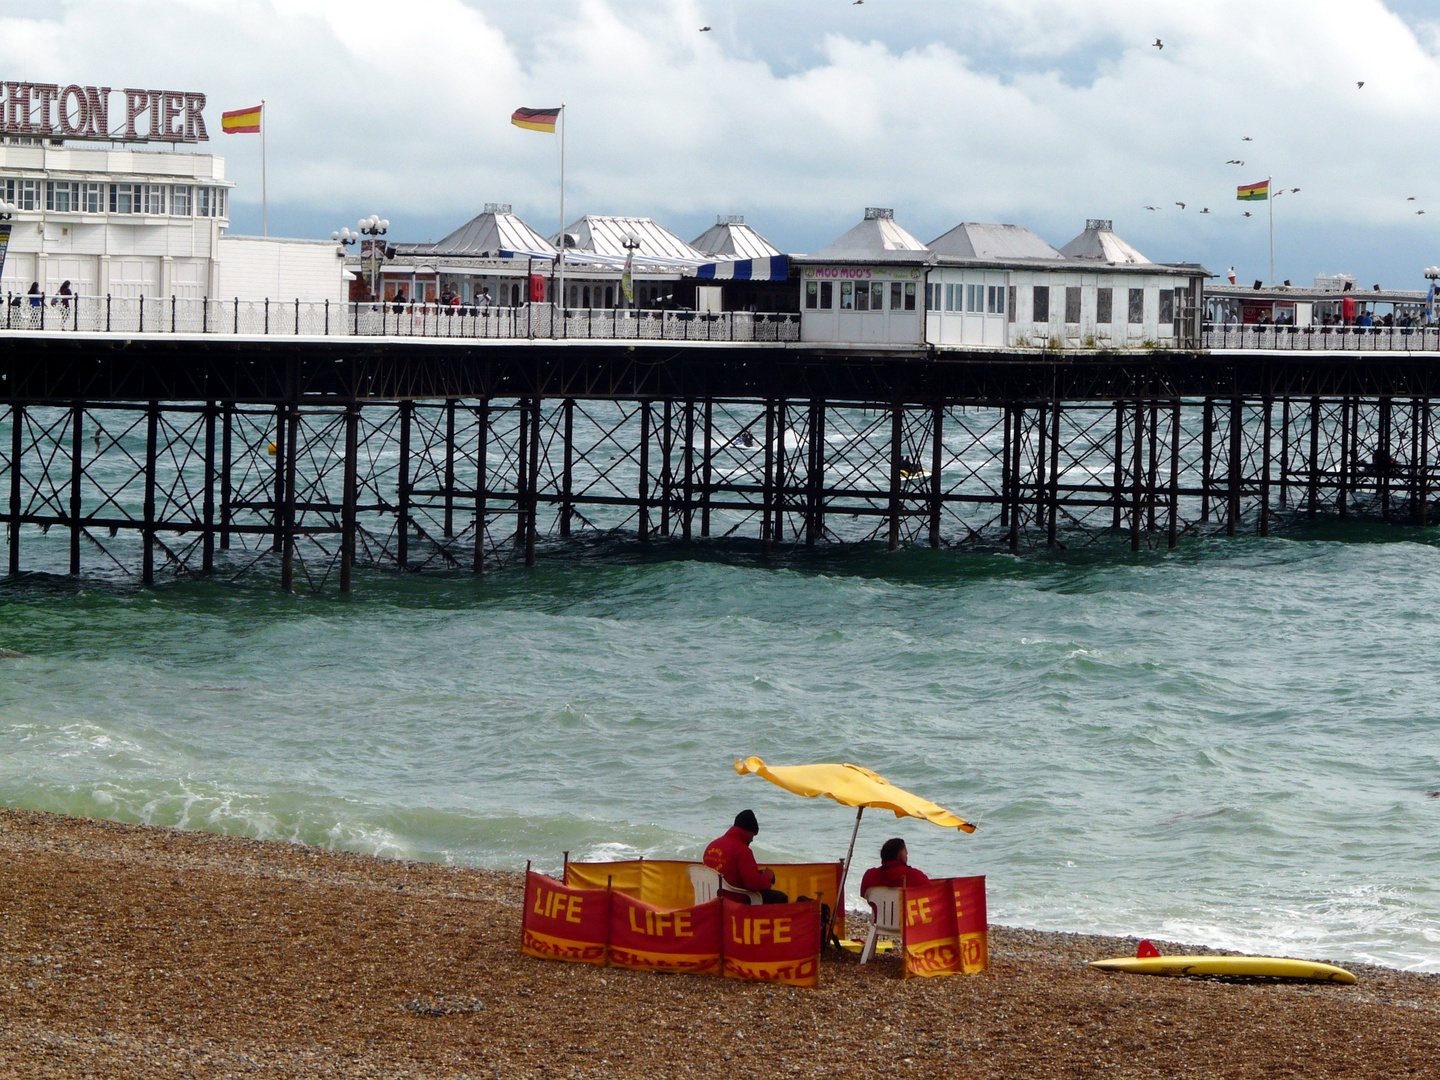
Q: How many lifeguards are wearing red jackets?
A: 2